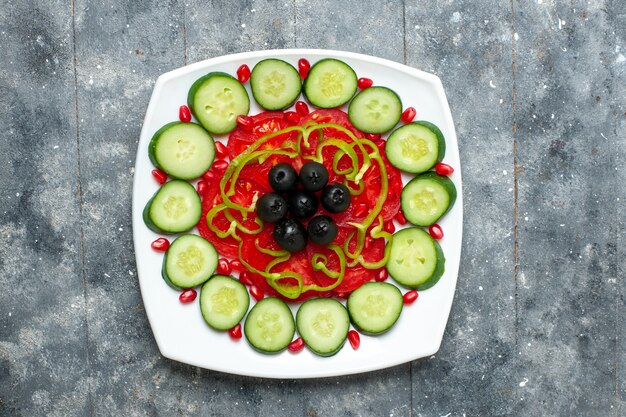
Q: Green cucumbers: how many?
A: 14